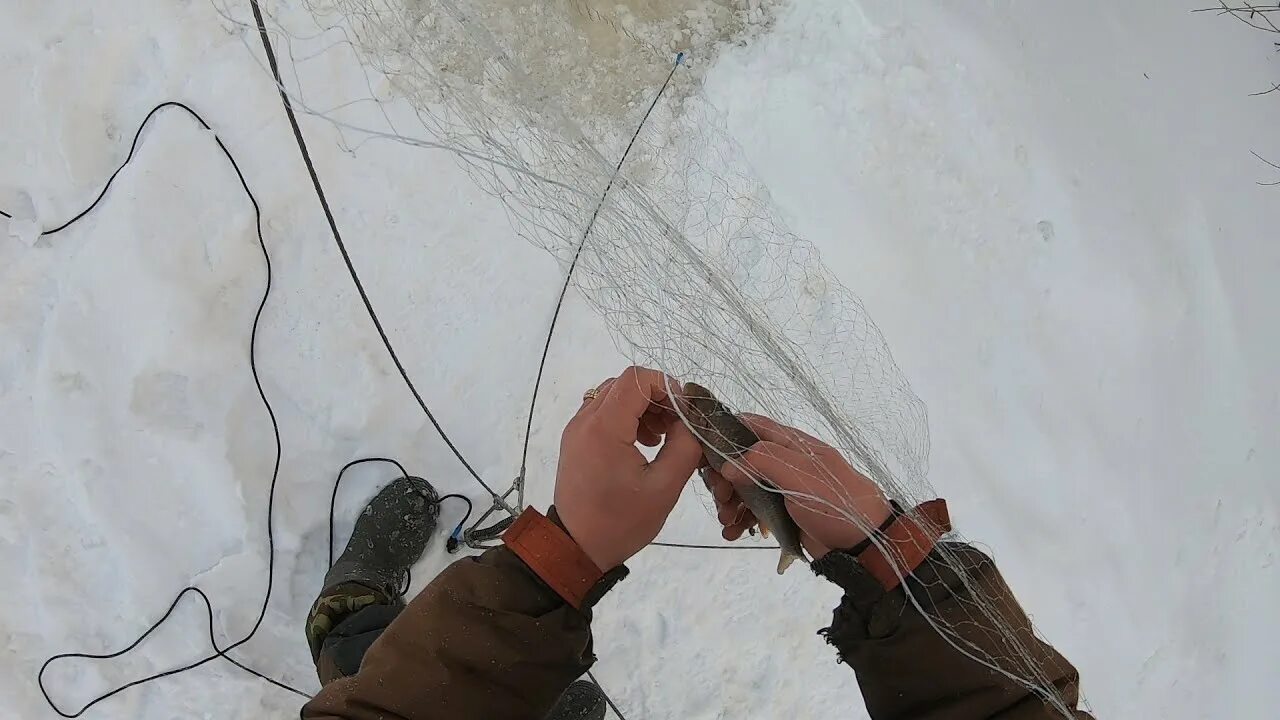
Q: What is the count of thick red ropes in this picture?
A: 0